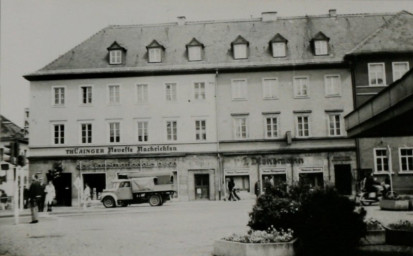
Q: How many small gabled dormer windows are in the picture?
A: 6